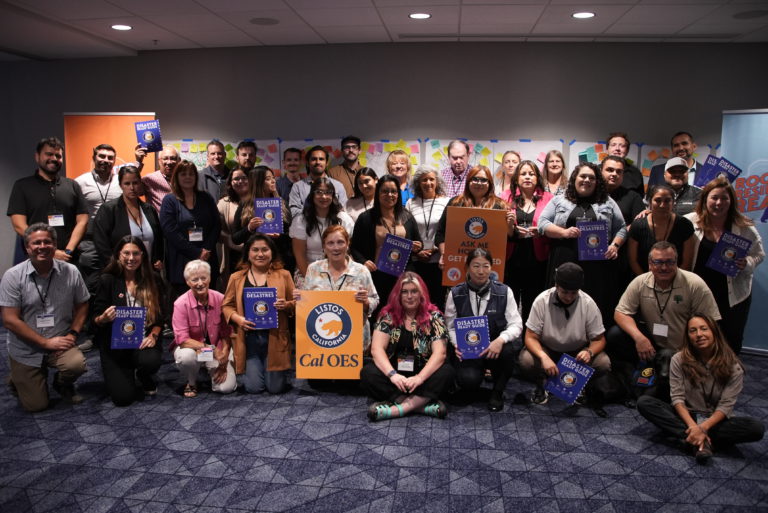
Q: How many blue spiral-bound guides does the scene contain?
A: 11